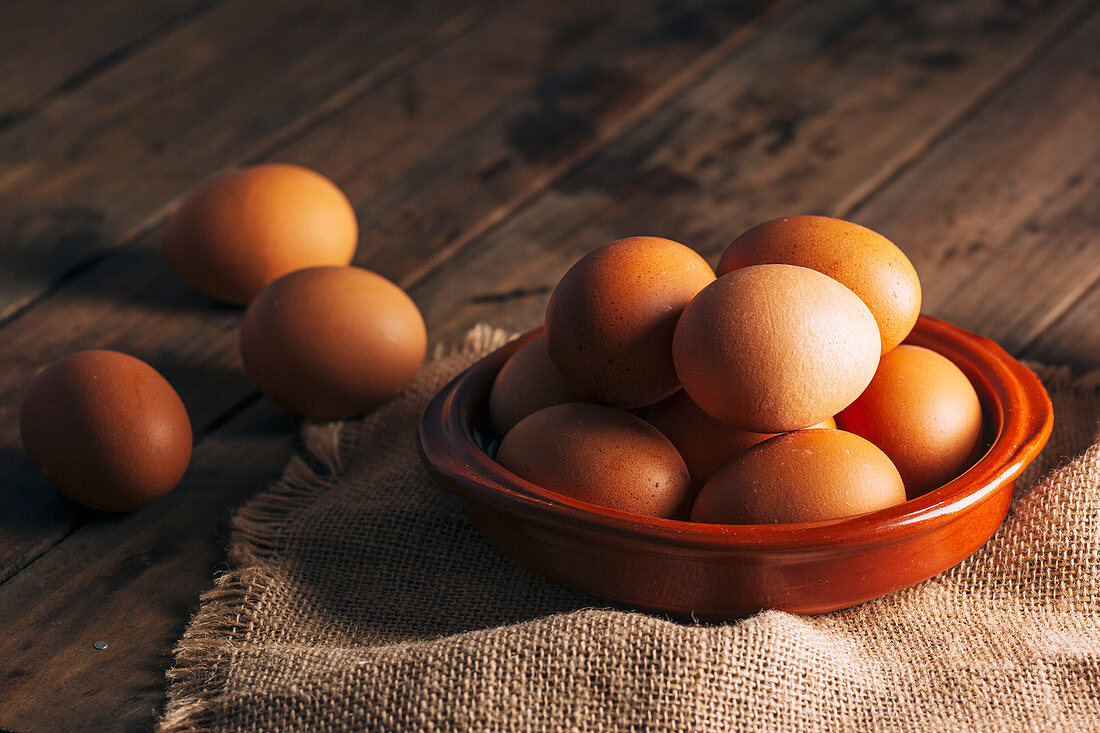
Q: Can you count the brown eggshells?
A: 11